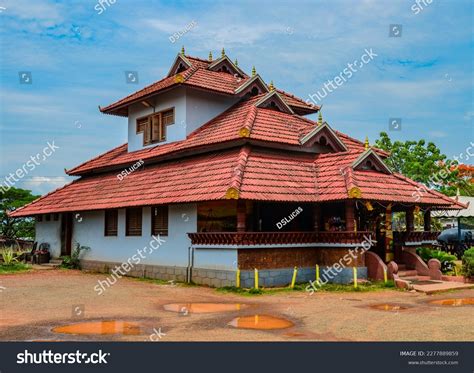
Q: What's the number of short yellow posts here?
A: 6